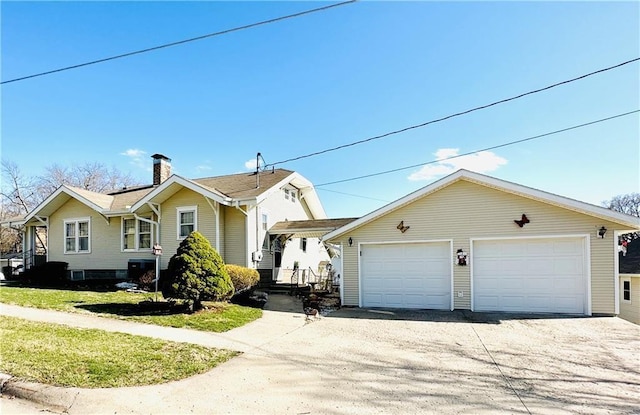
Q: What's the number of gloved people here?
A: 0